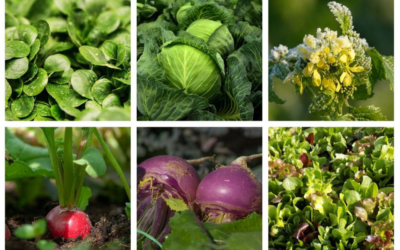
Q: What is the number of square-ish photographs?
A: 6